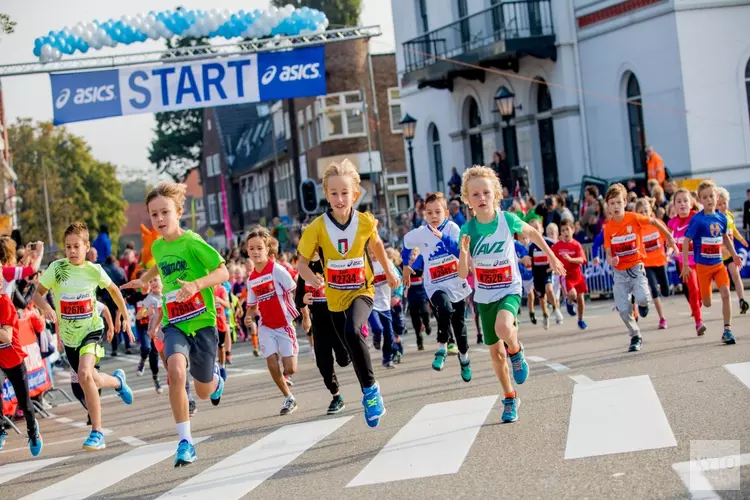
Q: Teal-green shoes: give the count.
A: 2